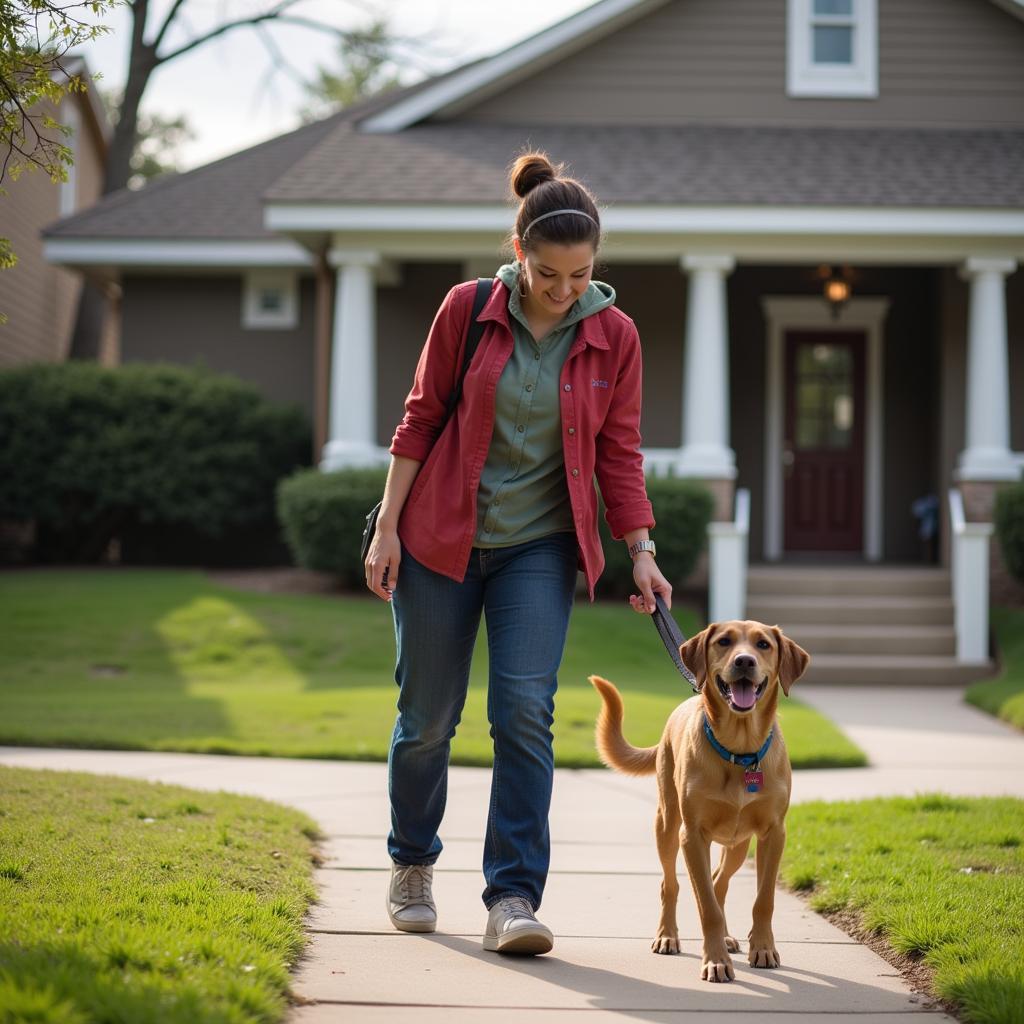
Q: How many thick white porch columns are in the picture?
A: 3